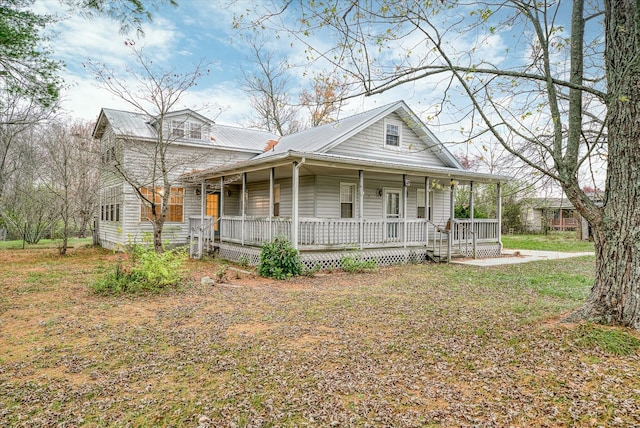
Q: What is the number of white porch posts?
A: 11